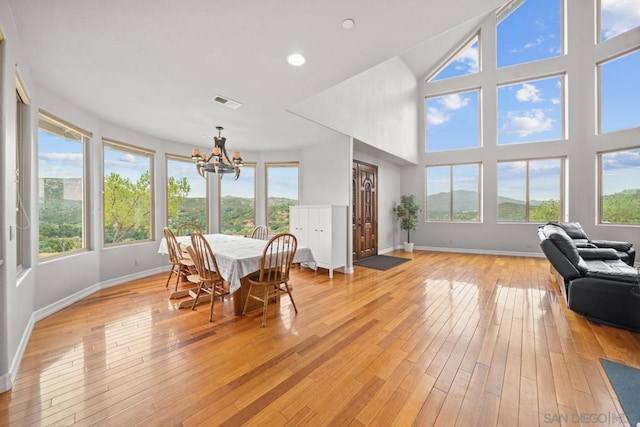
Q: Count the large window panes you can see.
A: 14